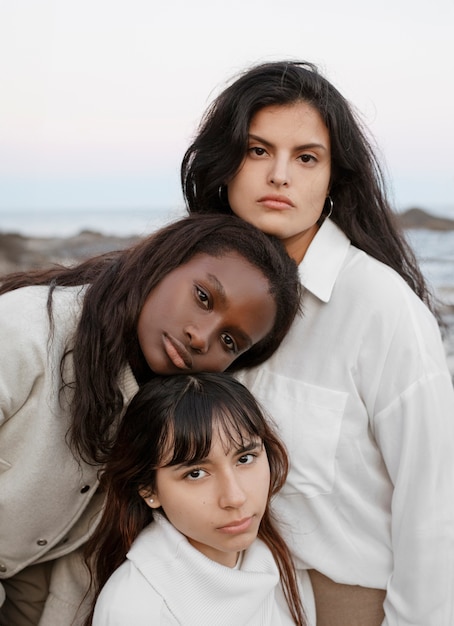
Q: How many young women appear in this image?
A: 3